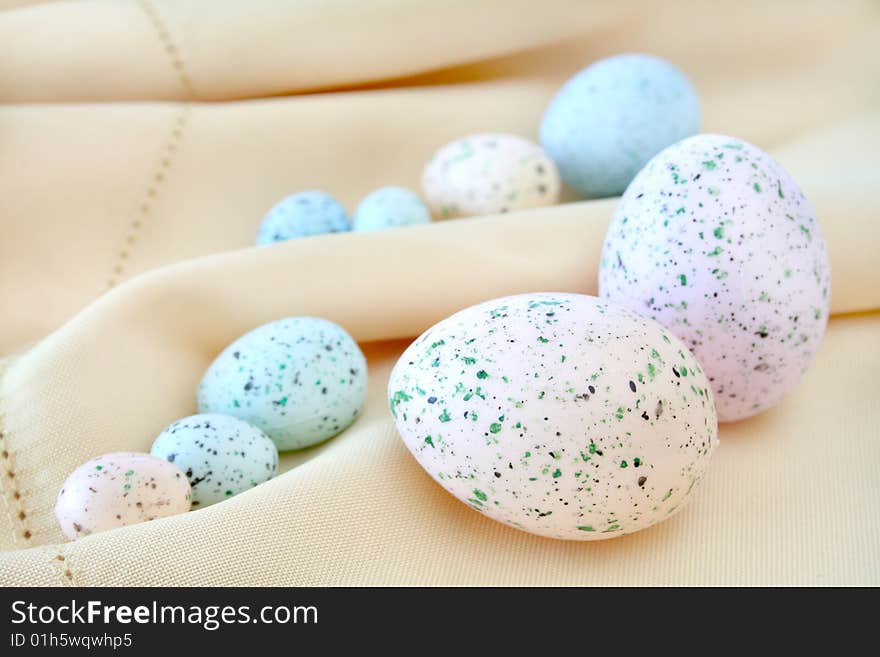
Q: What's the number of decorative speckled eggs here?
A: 9